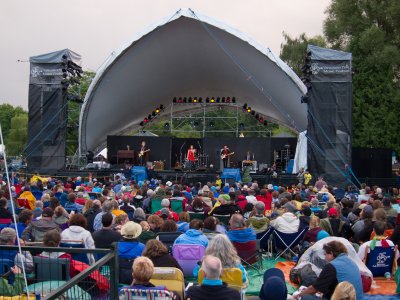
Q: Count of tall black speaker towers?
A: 2